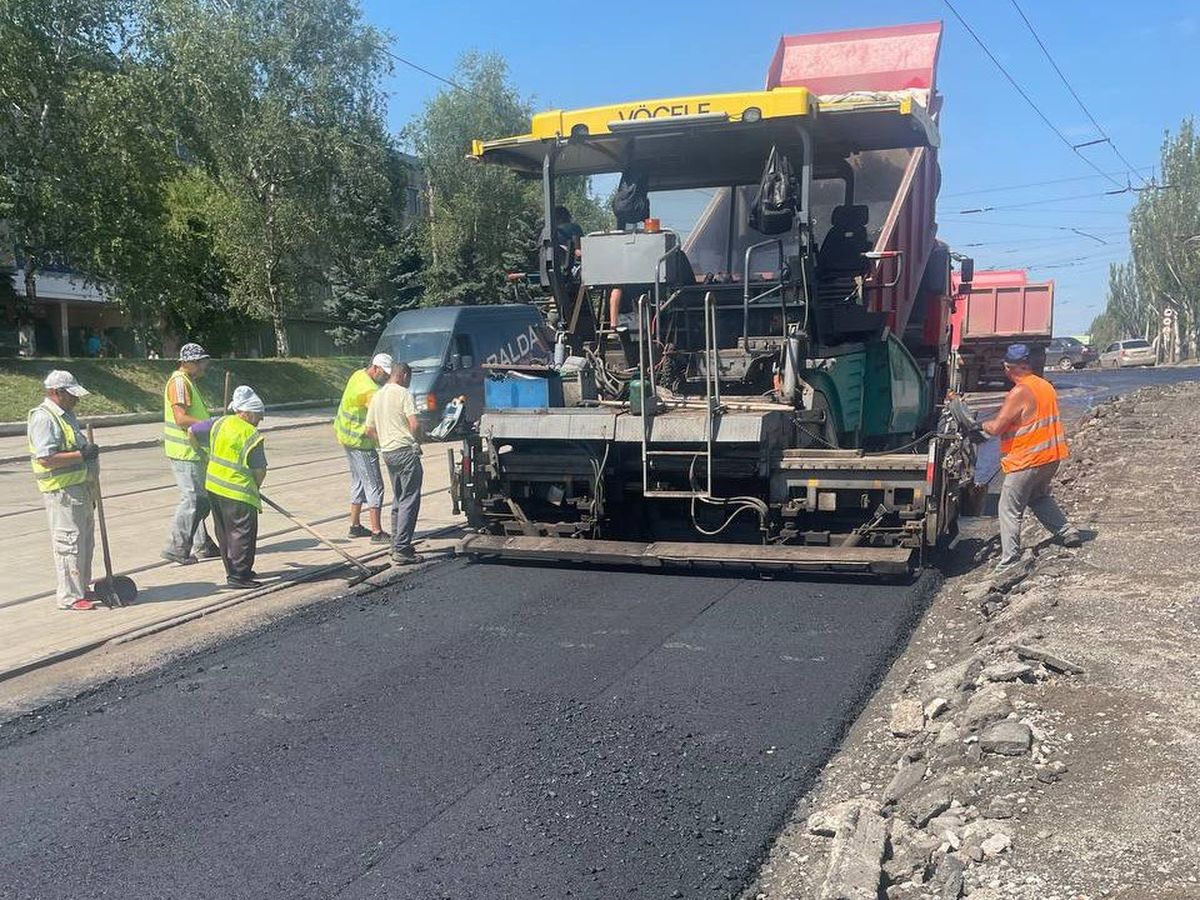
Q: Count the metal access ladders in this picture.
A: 1